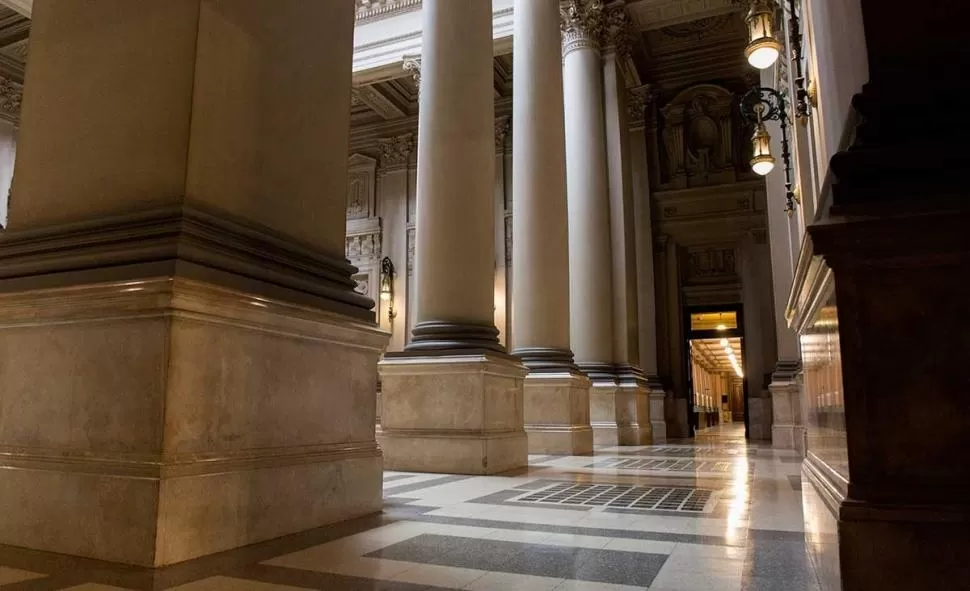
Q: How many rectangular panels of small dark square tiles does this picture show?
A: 3